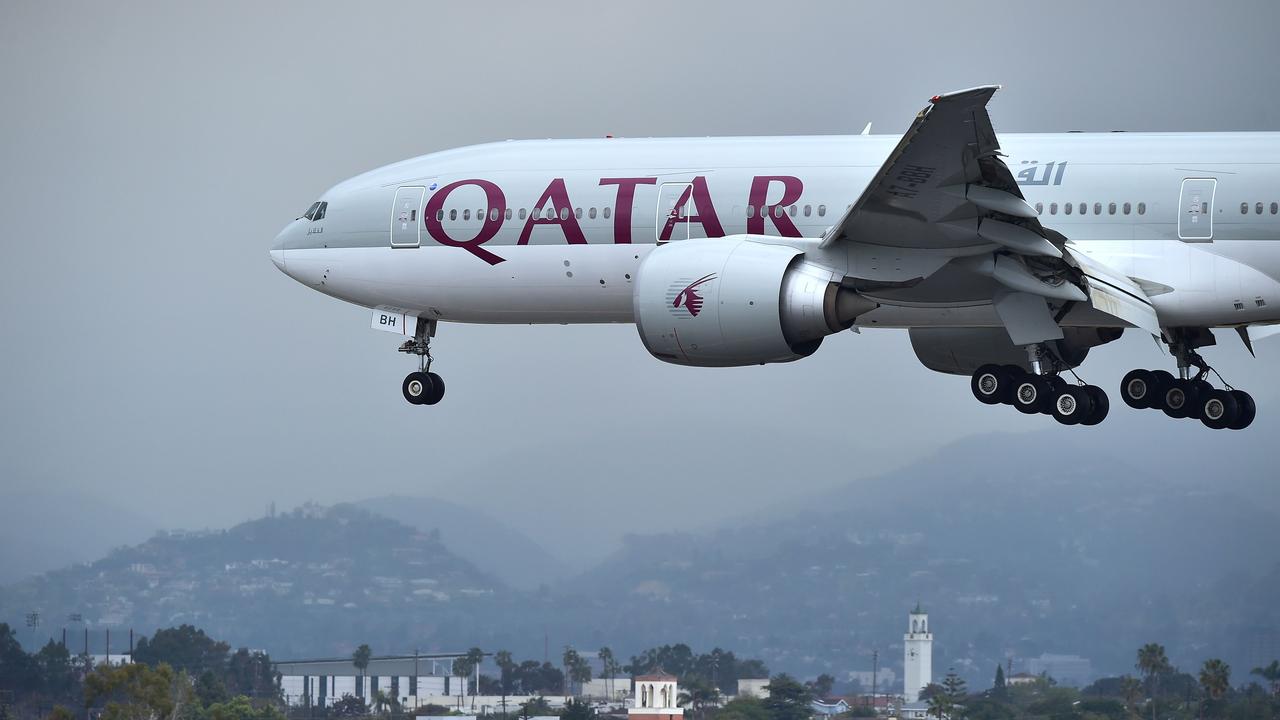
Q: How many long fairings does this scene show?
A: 3